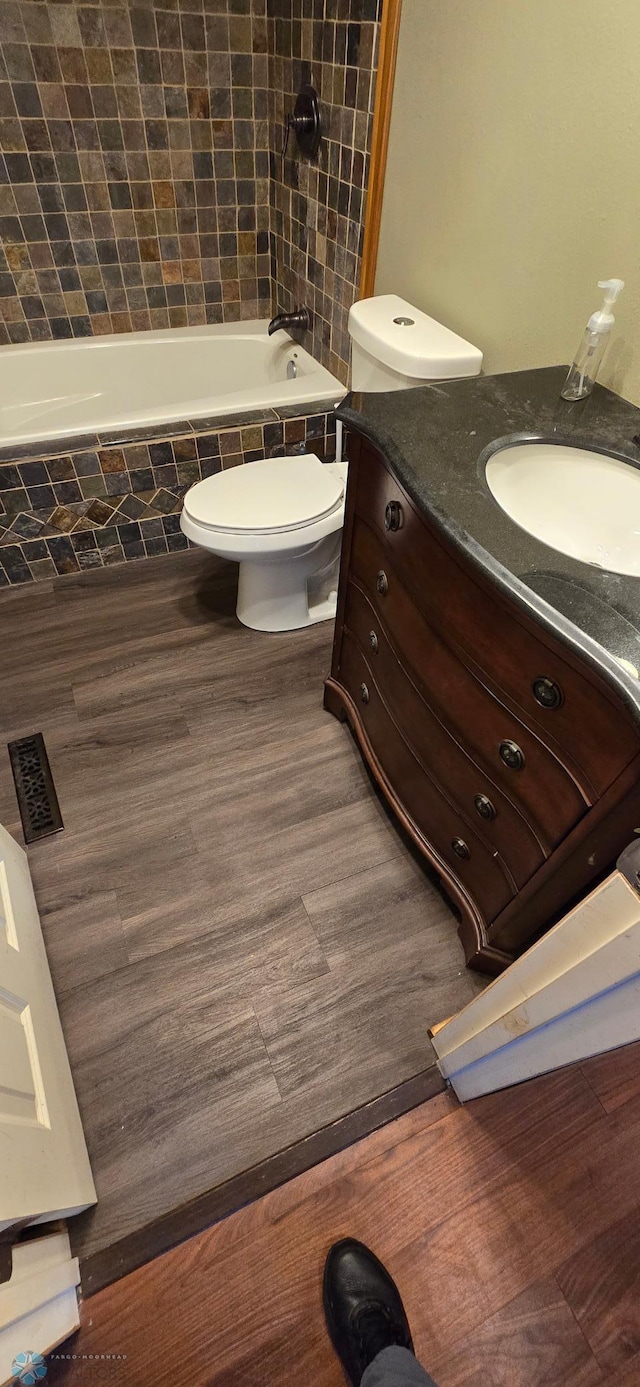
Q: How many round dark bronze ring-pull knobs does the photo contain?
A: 8